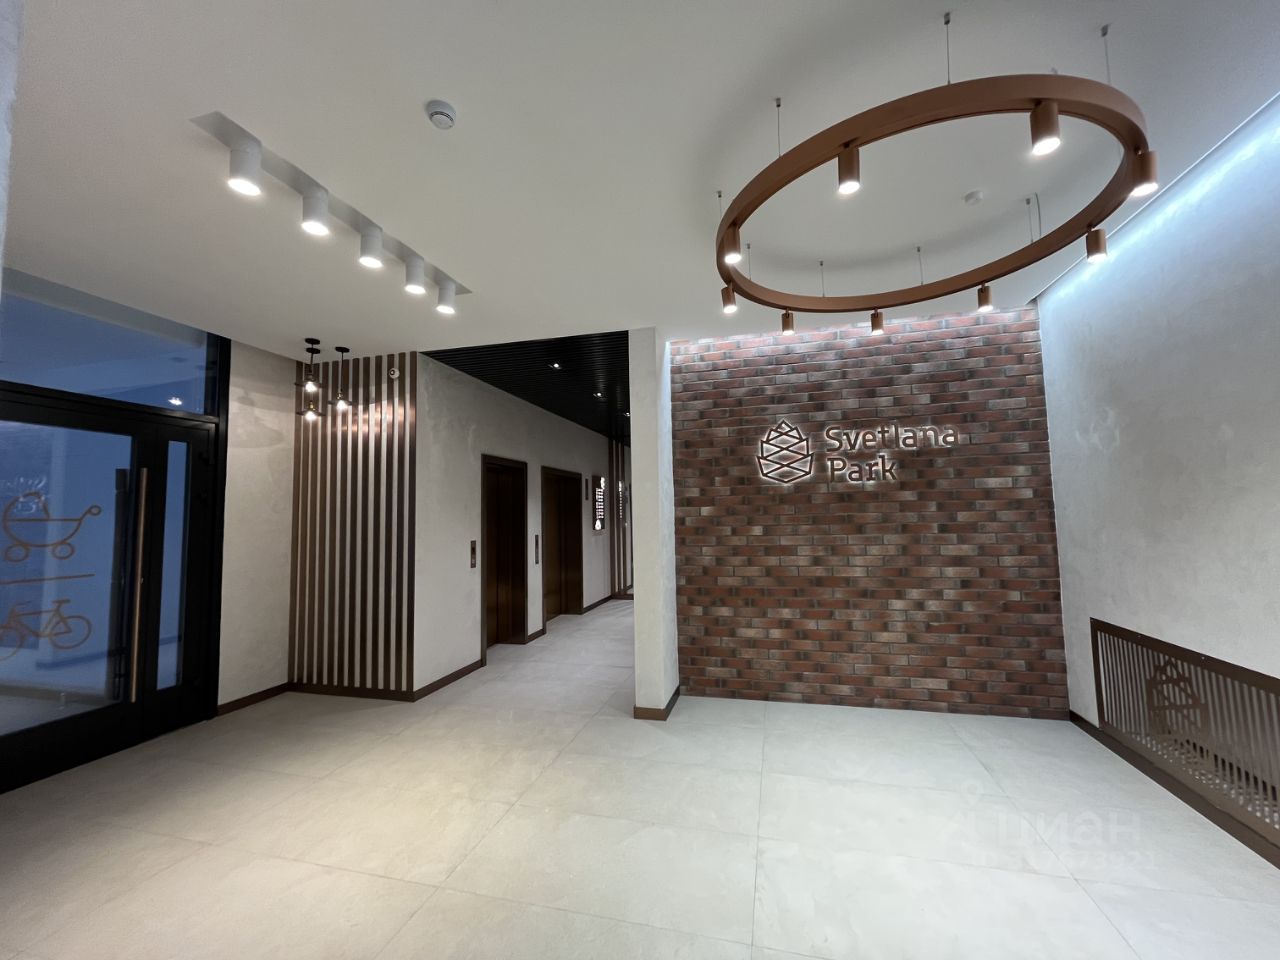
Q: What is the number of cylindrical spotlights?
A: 14